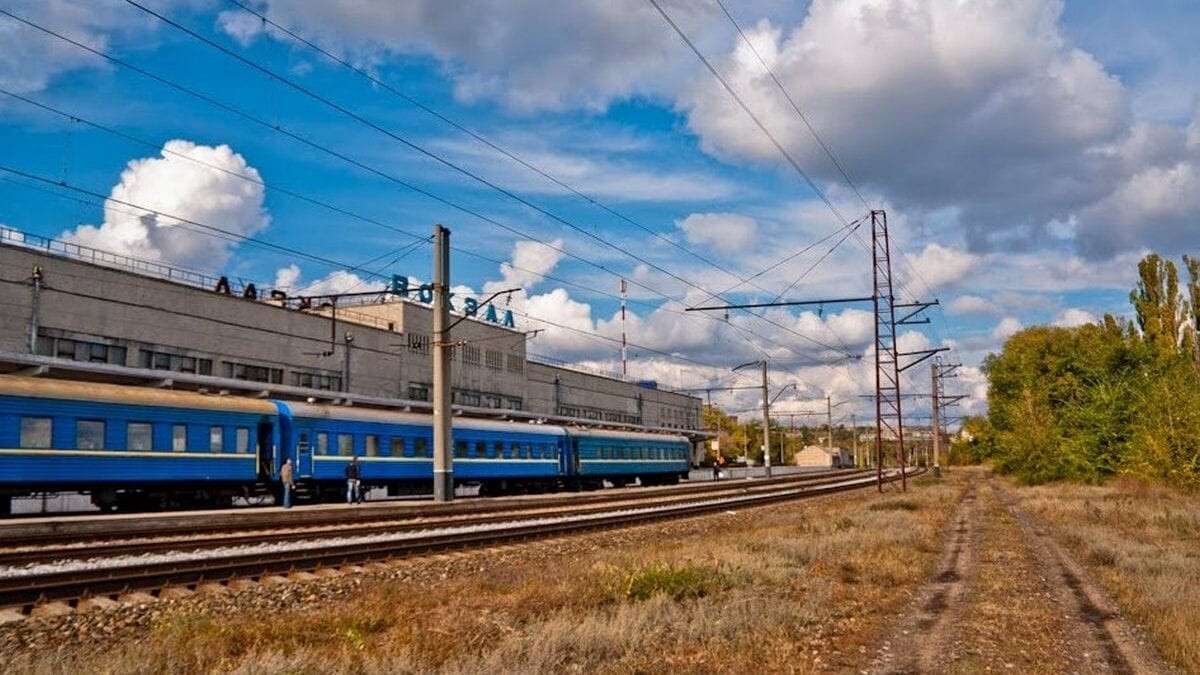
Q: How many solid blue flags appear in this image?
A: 0